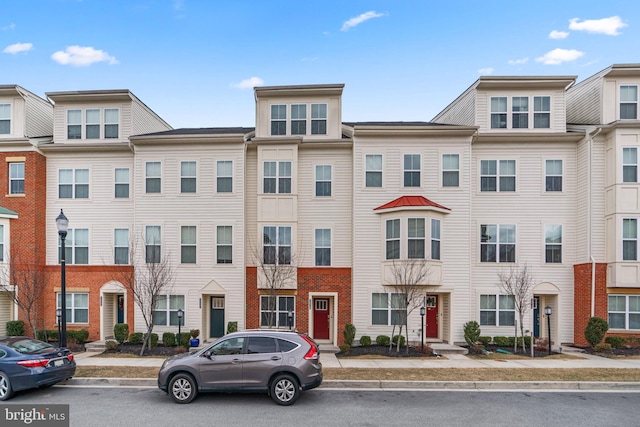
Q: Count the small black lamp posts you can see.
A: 5